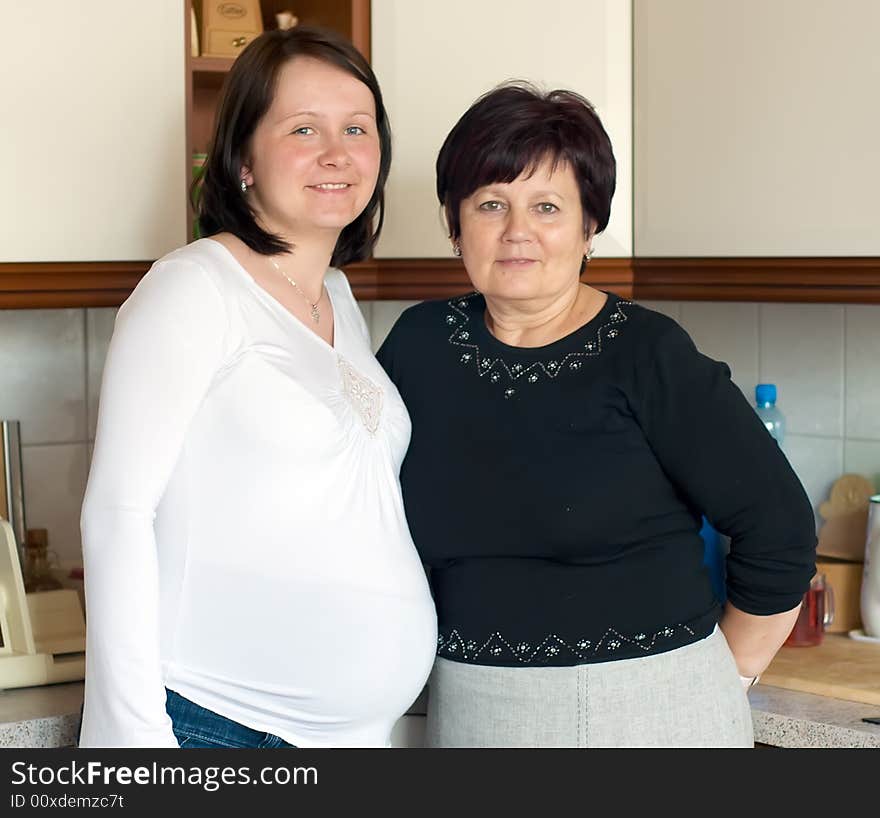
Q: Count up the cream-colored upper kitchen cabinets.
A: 3